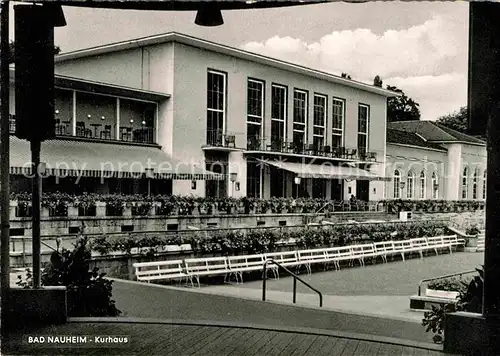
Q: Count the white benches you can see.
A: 12